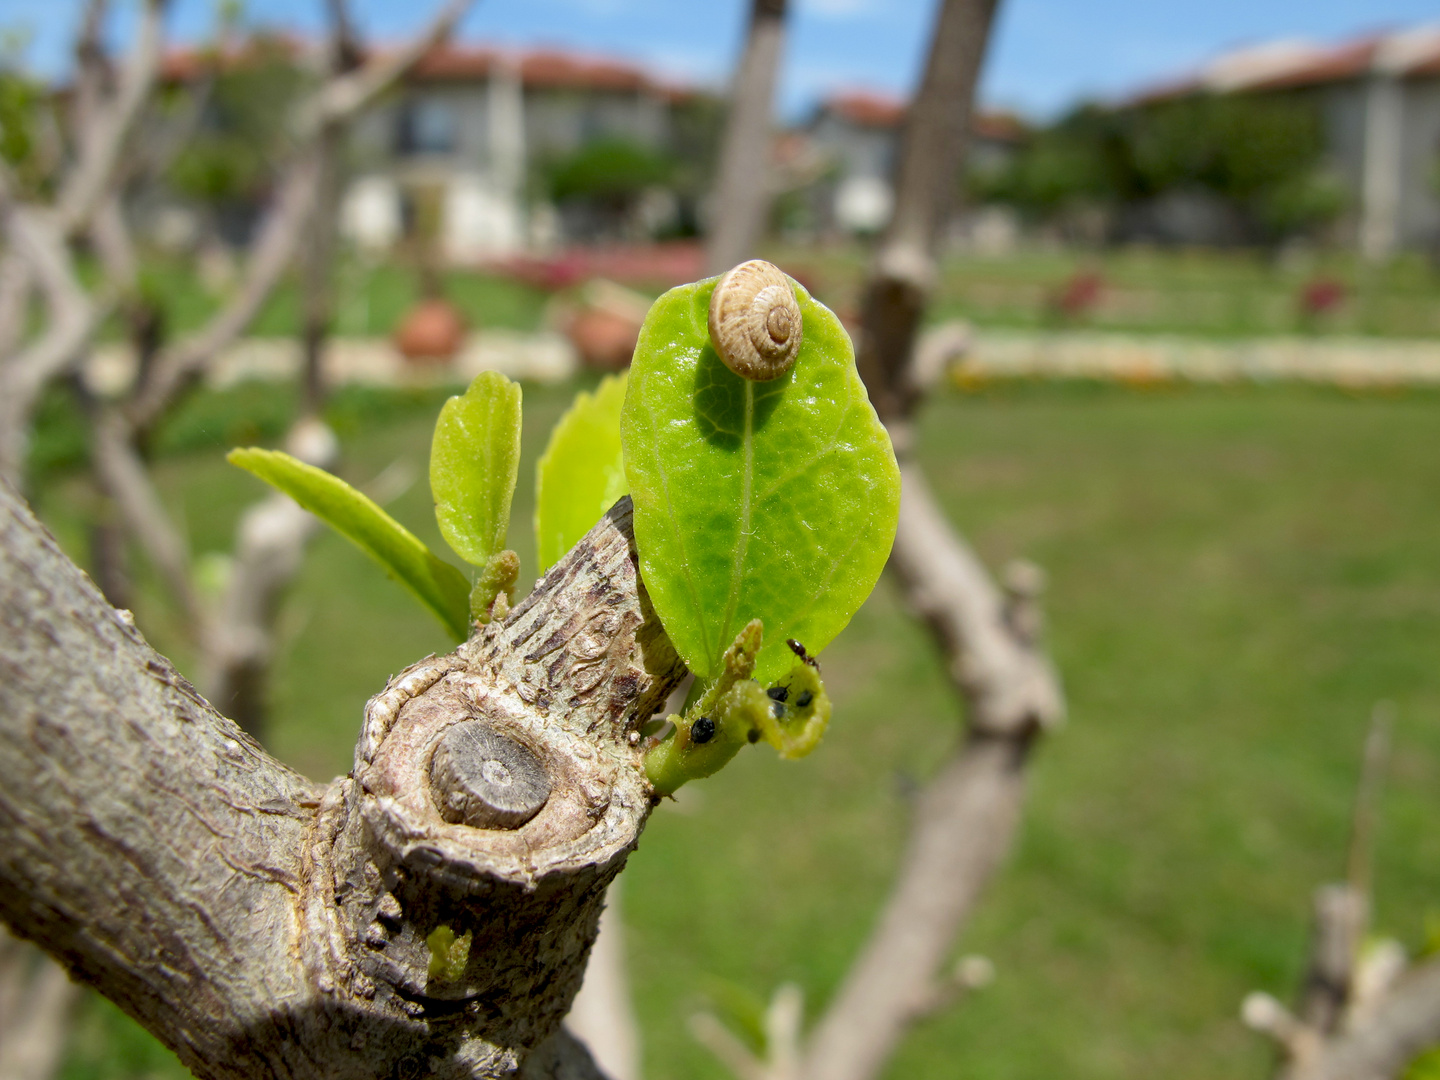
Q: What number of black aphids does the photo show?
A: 5